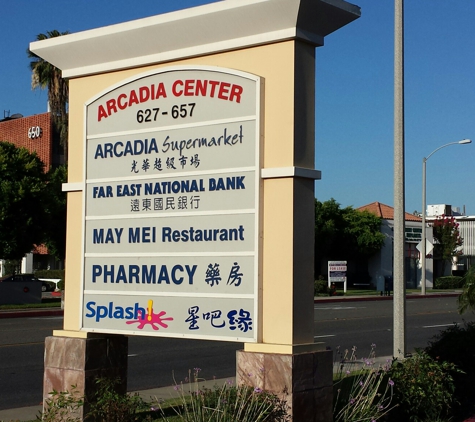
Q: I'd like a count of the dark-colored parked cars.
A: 1